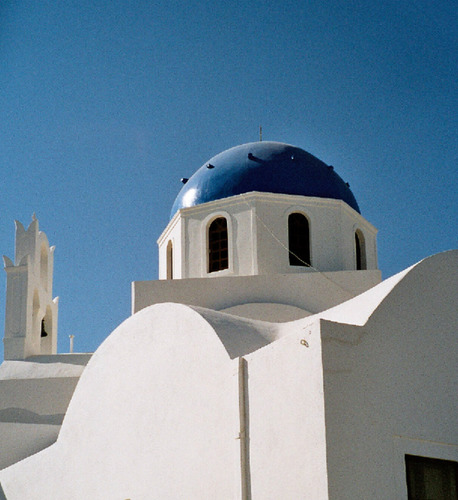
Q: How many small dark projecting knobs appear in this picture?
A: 6